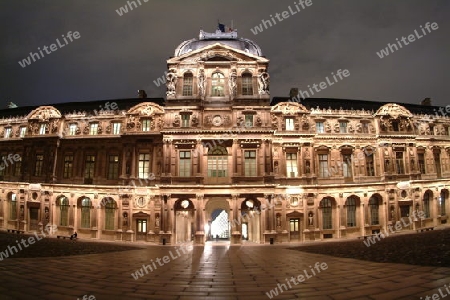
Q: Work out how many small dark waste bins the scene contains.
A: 2